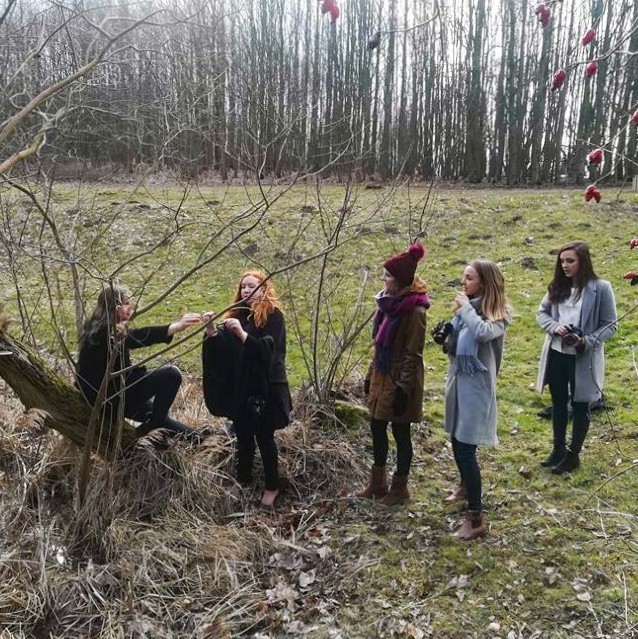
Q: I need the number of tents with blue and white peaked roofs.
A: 0